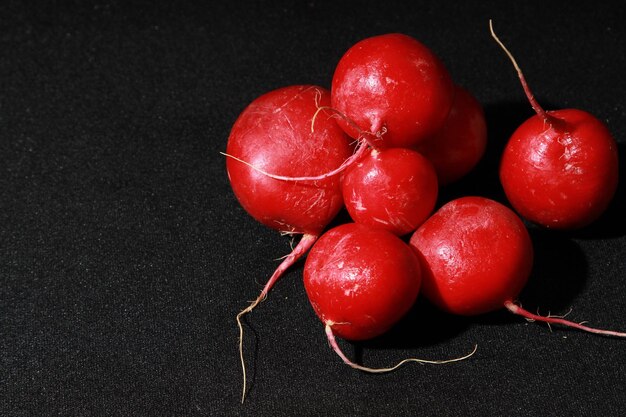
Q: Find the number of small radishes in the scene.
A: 7